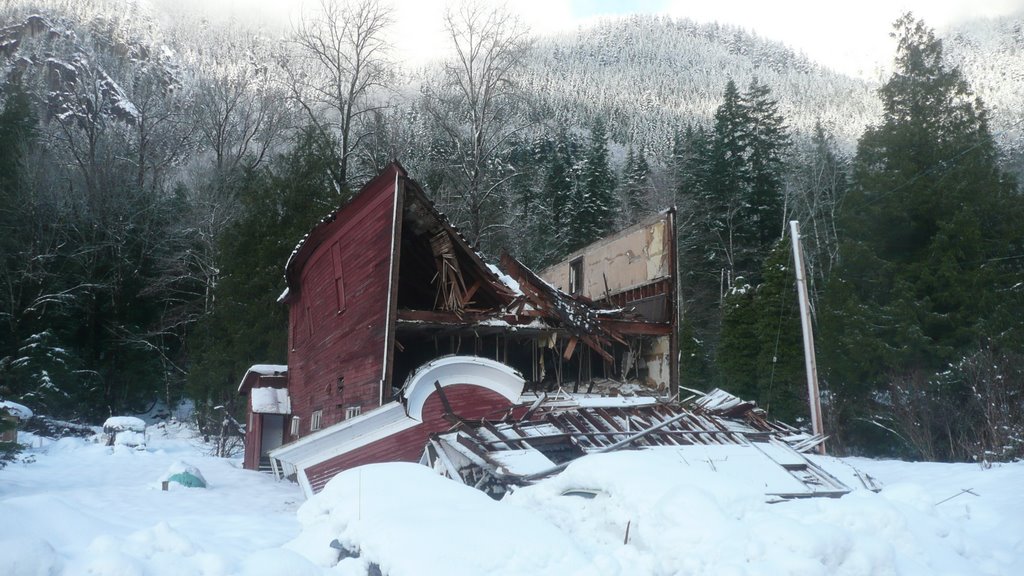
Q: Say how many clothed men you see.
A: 0